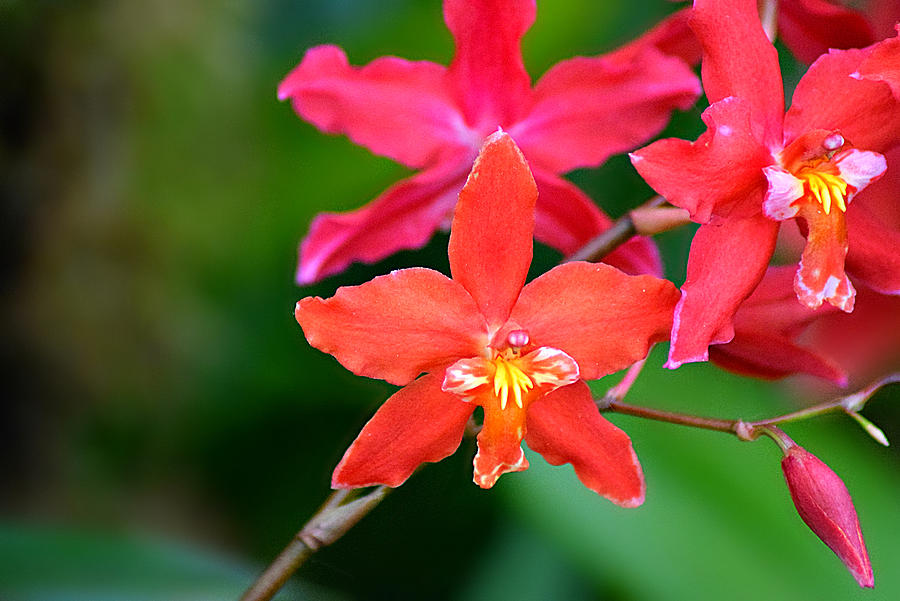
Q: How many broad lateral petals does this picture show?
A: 6